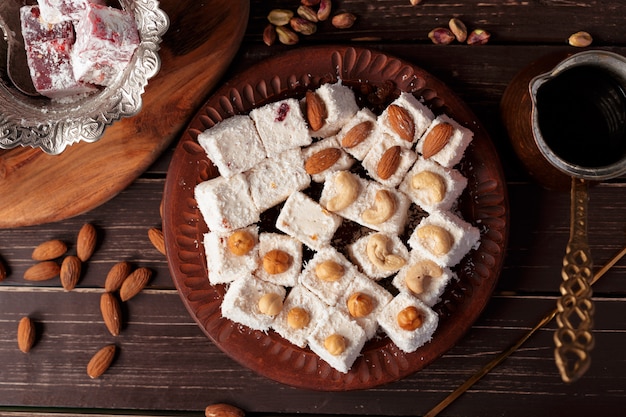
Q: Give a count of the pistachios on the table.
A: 12